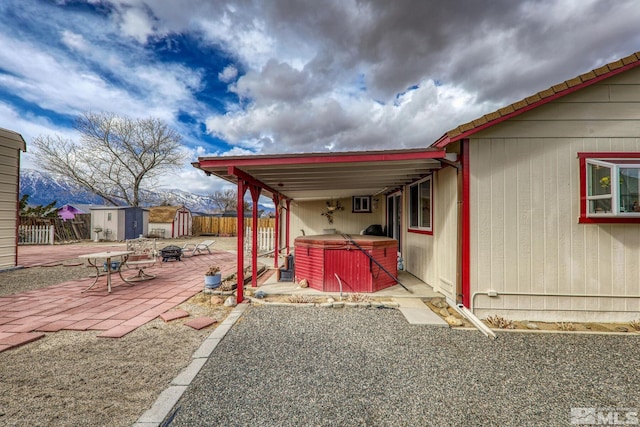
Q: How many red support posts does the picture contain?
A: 4